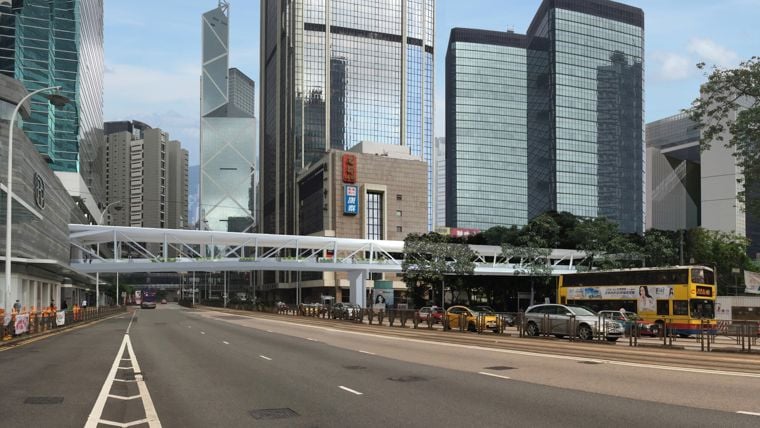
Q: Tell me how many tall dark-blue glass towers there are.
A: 2